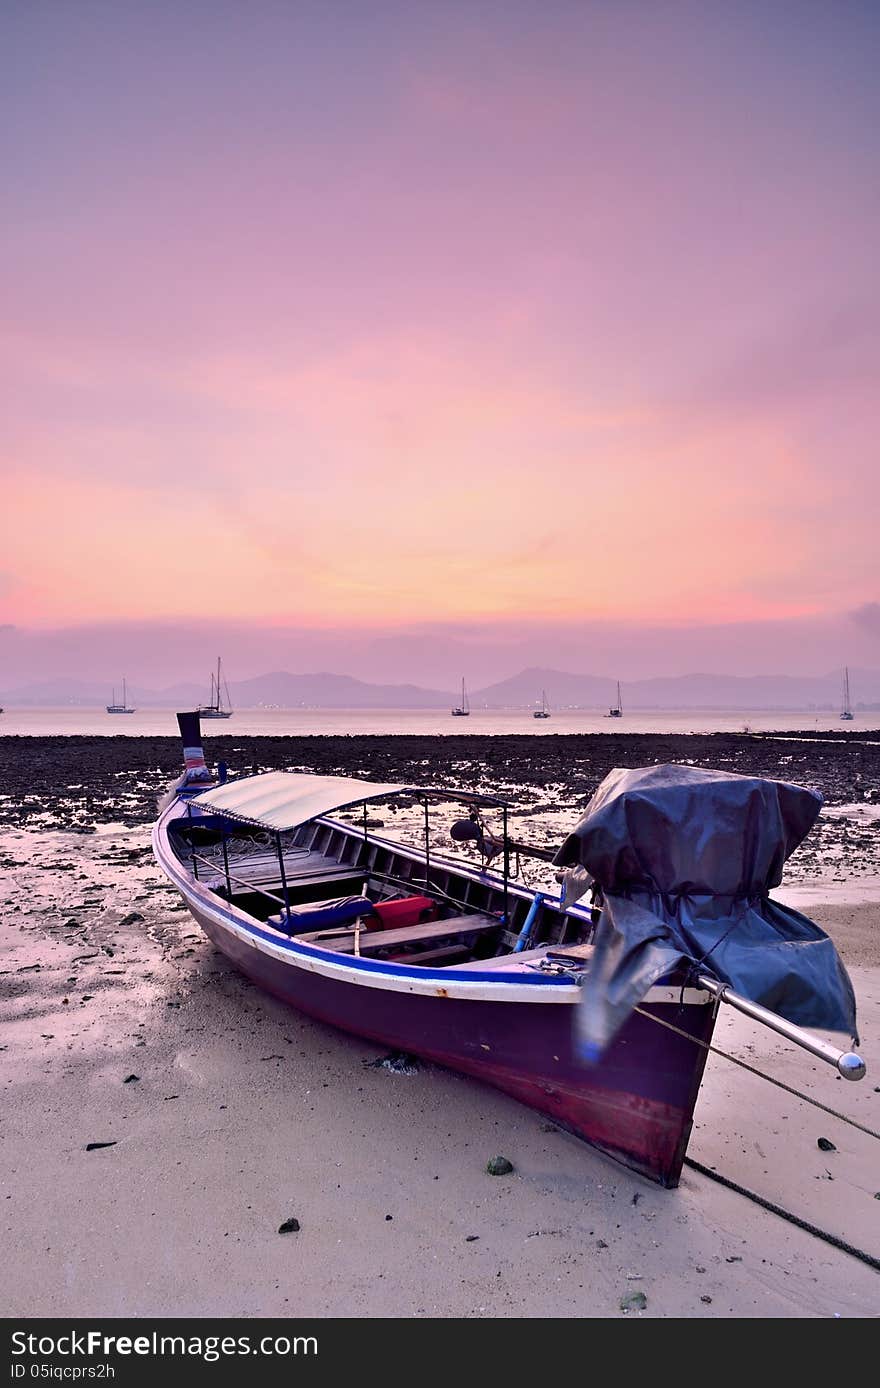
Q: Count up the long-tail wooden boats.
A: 1